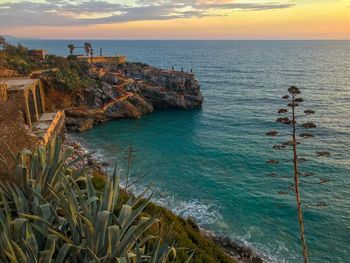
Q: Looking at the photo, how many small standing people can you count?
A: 3